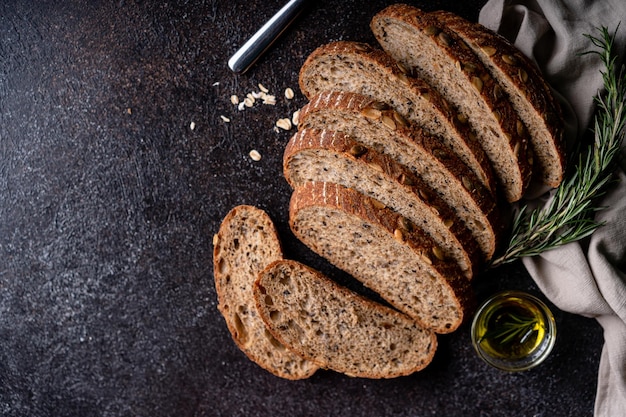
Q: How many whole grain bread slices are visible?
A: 8